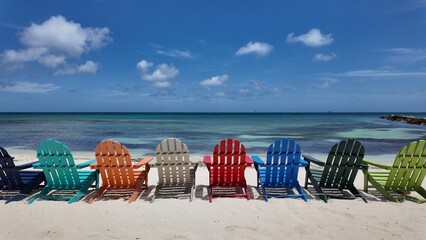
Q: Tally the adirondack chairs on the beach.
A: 8